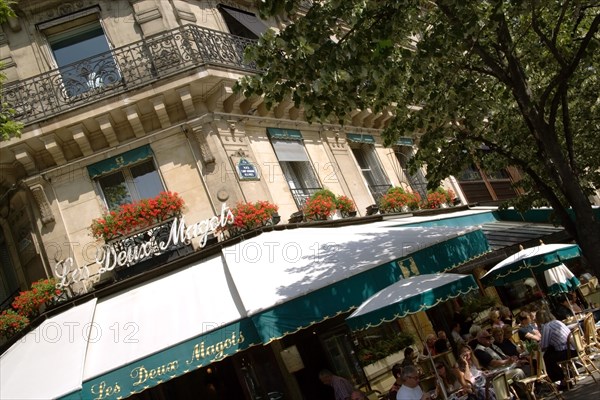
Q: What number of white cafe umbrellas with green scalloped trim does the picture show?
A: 3